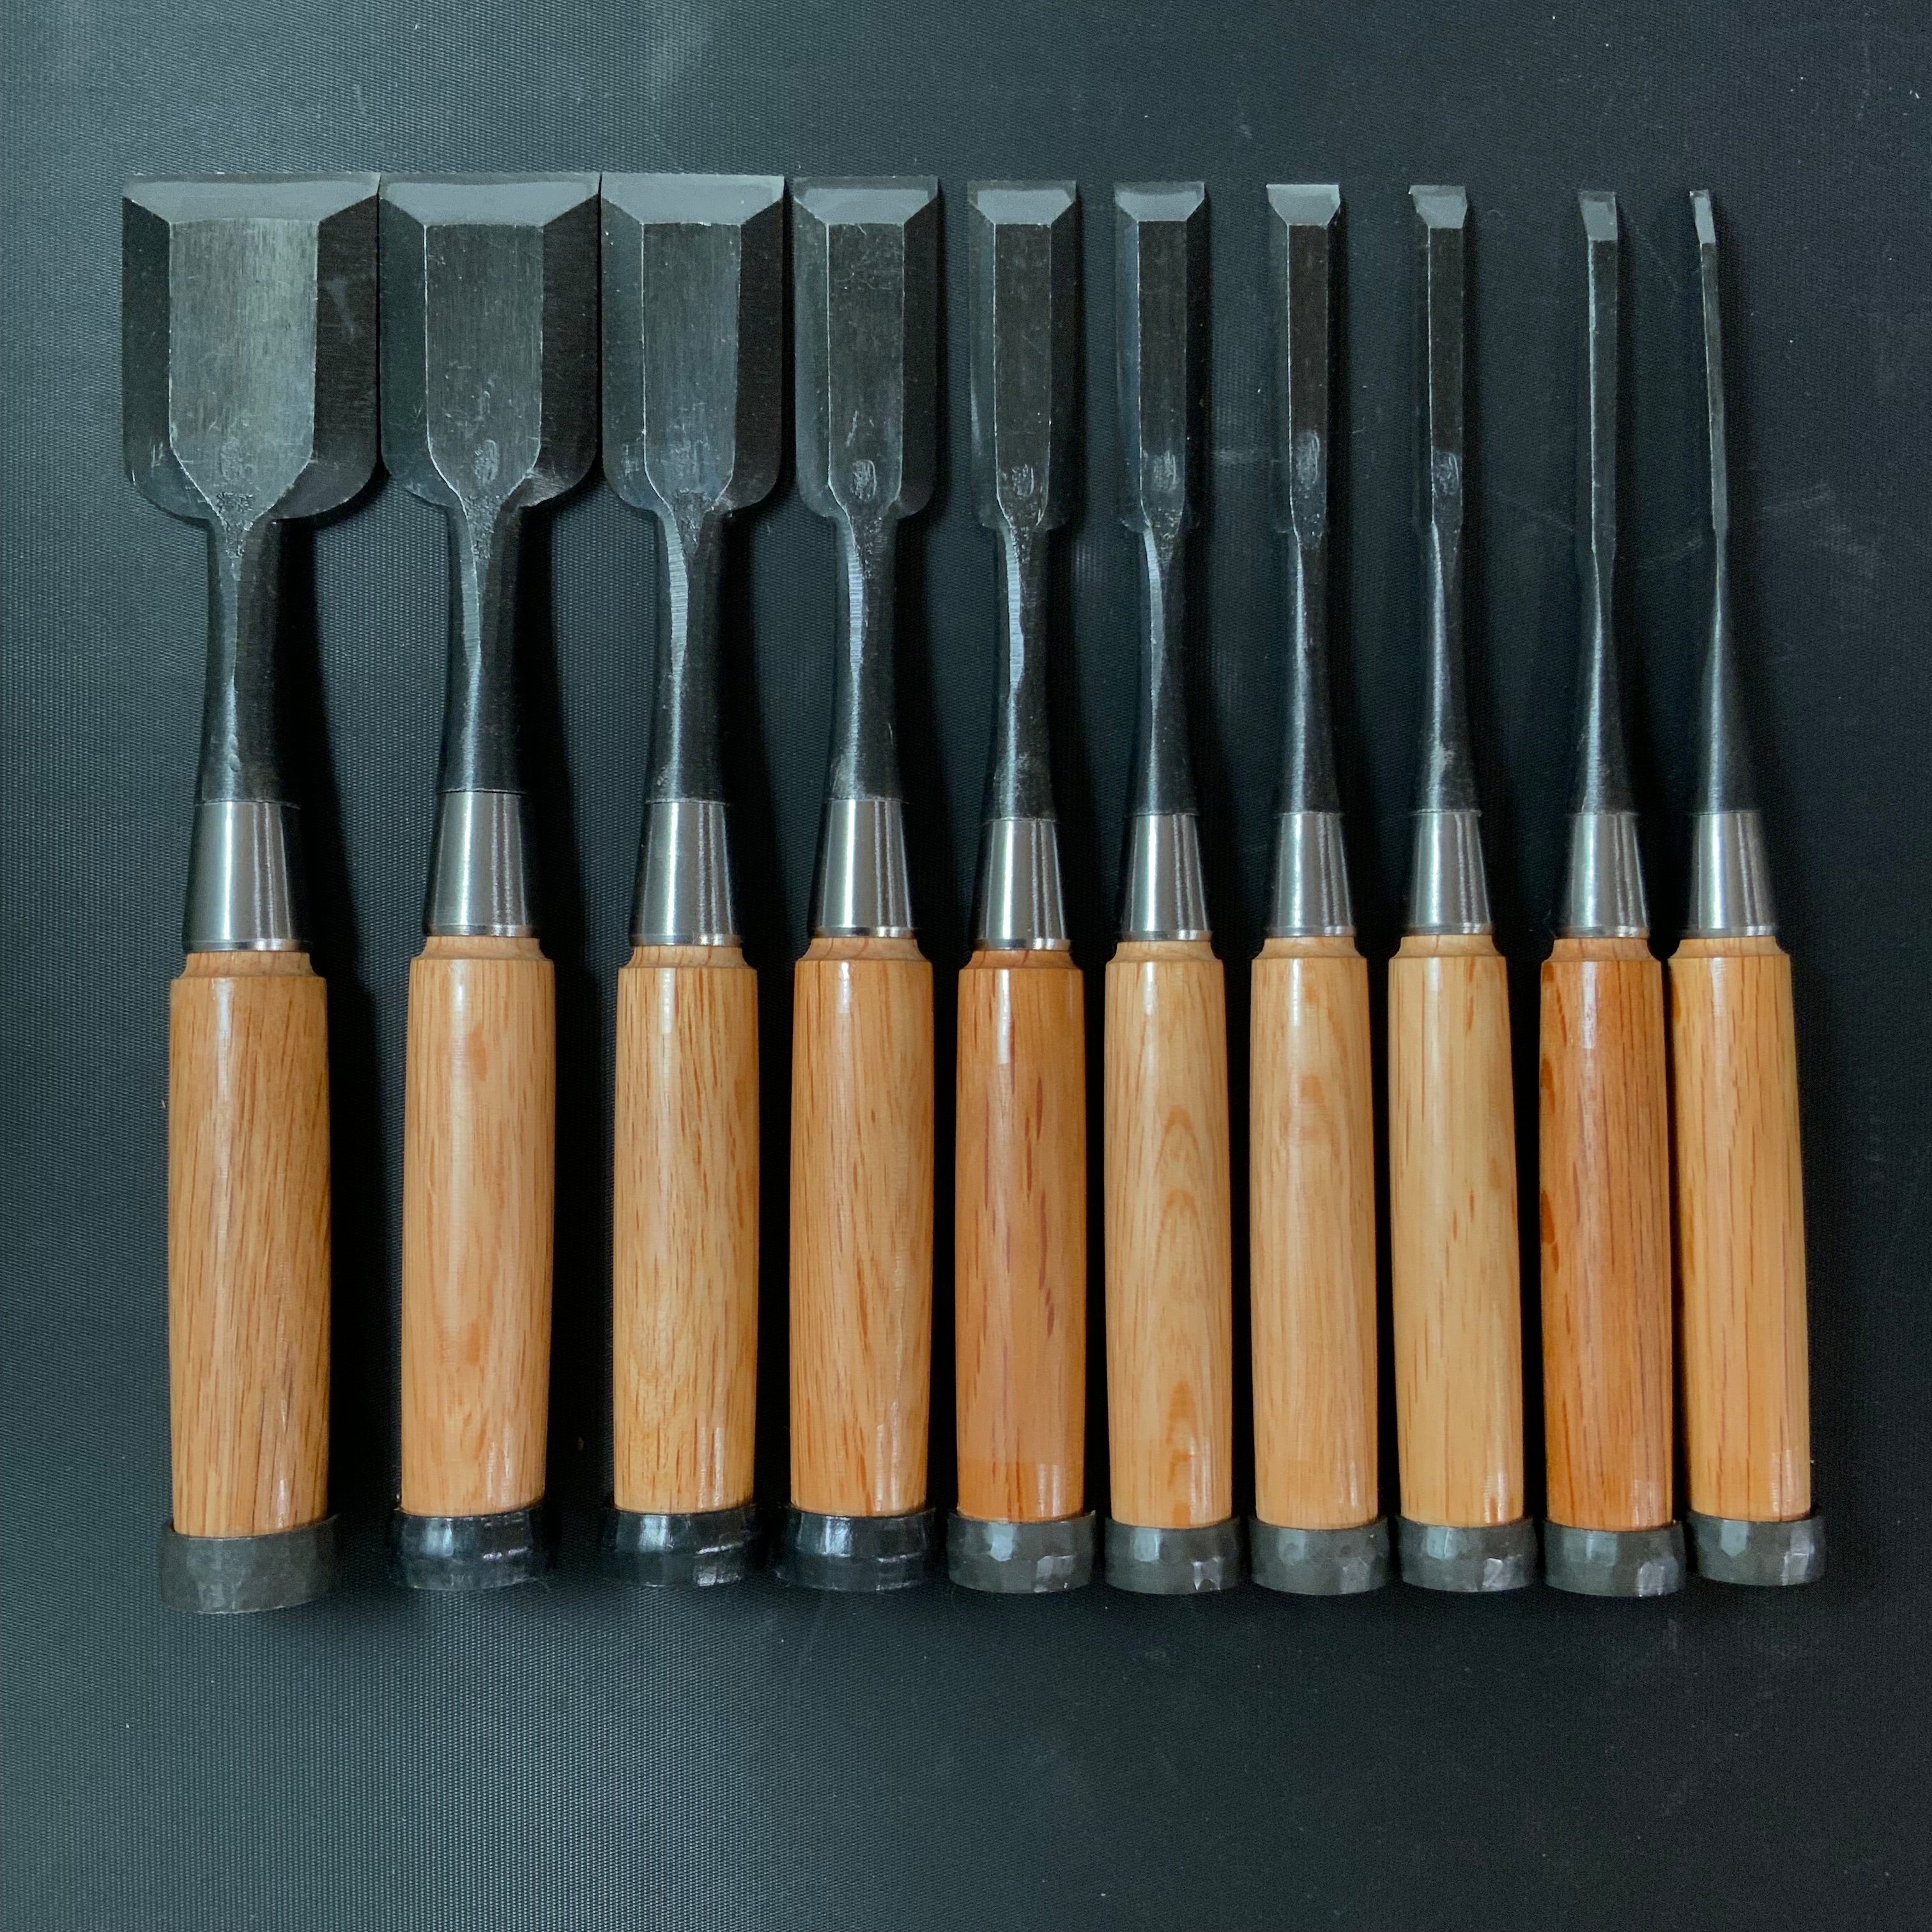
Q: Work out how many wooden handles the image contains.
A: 10